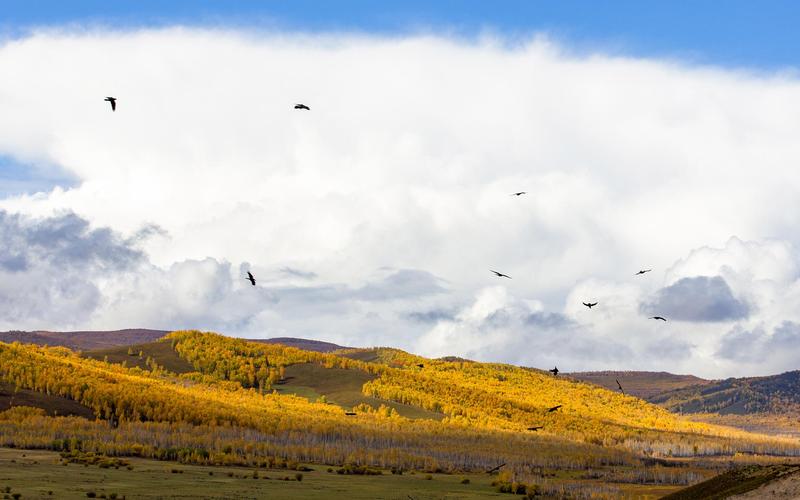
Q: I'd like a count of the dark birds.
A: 15